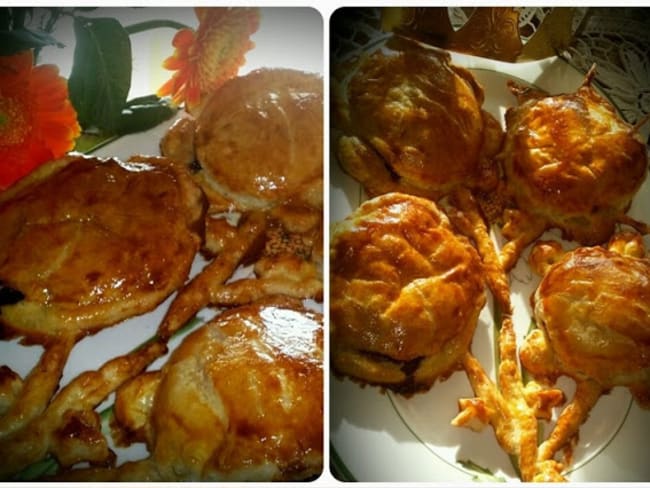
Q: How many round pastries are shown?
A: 7